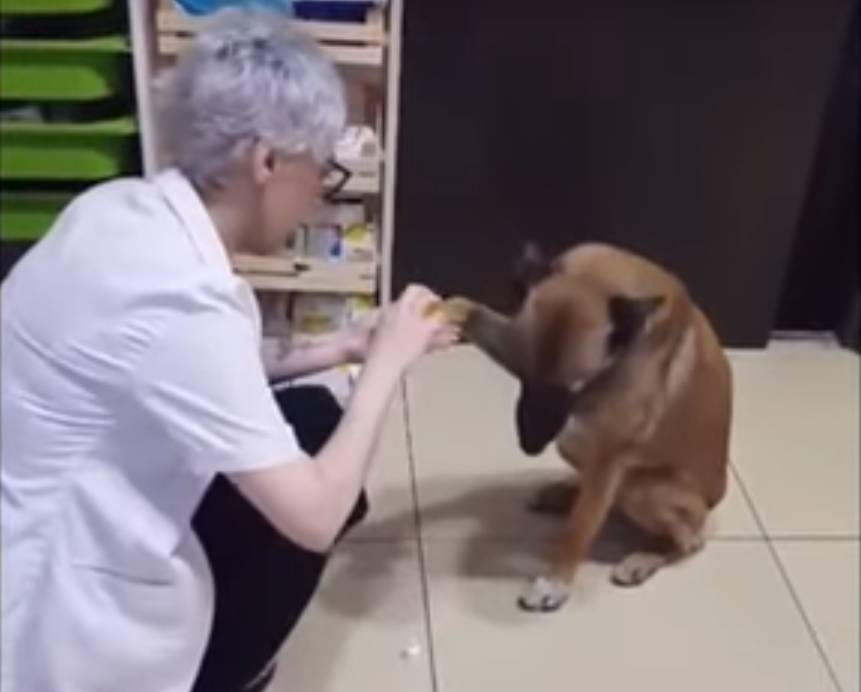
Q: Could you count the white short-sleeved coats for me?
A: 1